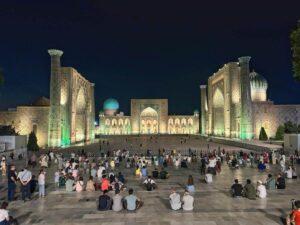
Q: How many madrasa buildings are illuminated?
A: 3